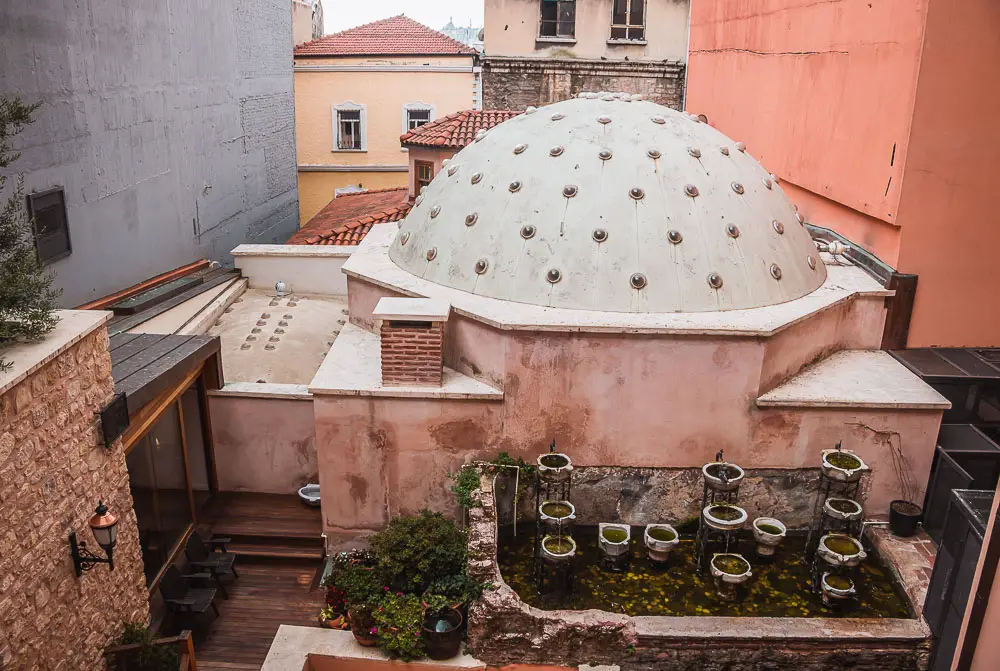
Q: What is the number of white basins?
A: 14